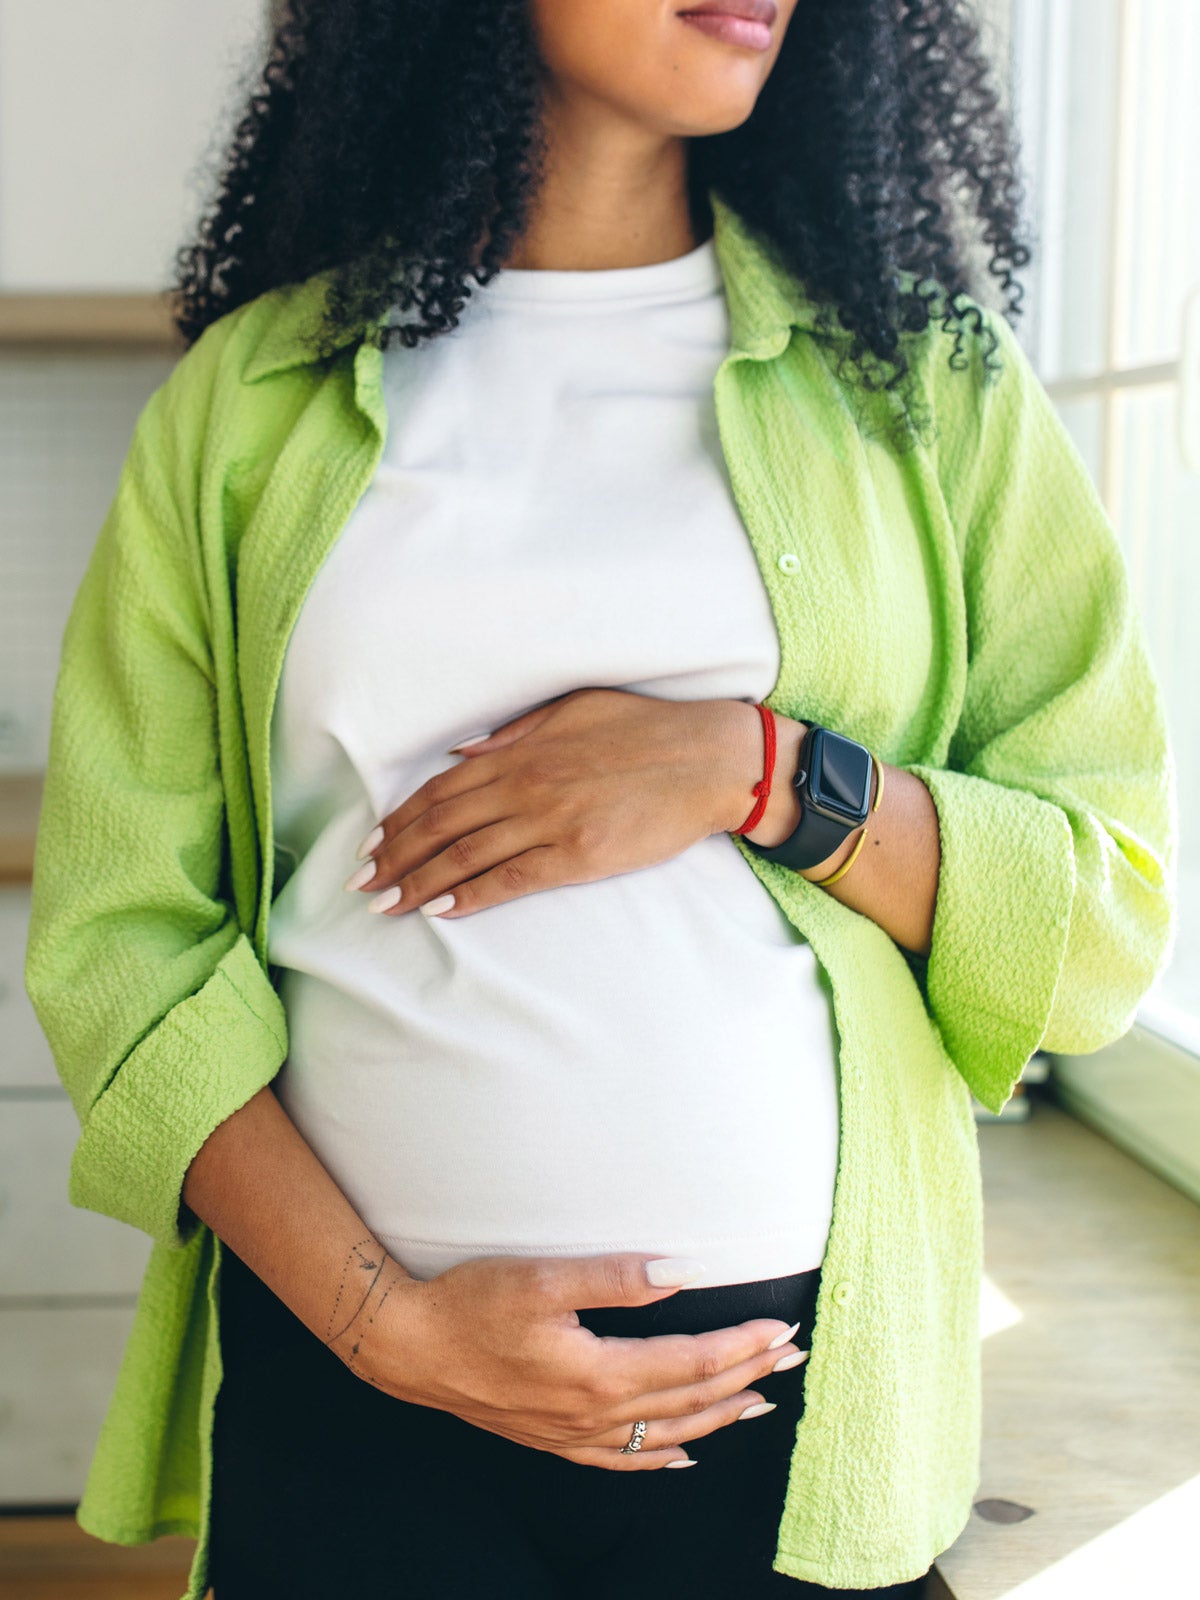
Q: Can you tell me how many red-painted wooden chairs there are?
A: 0